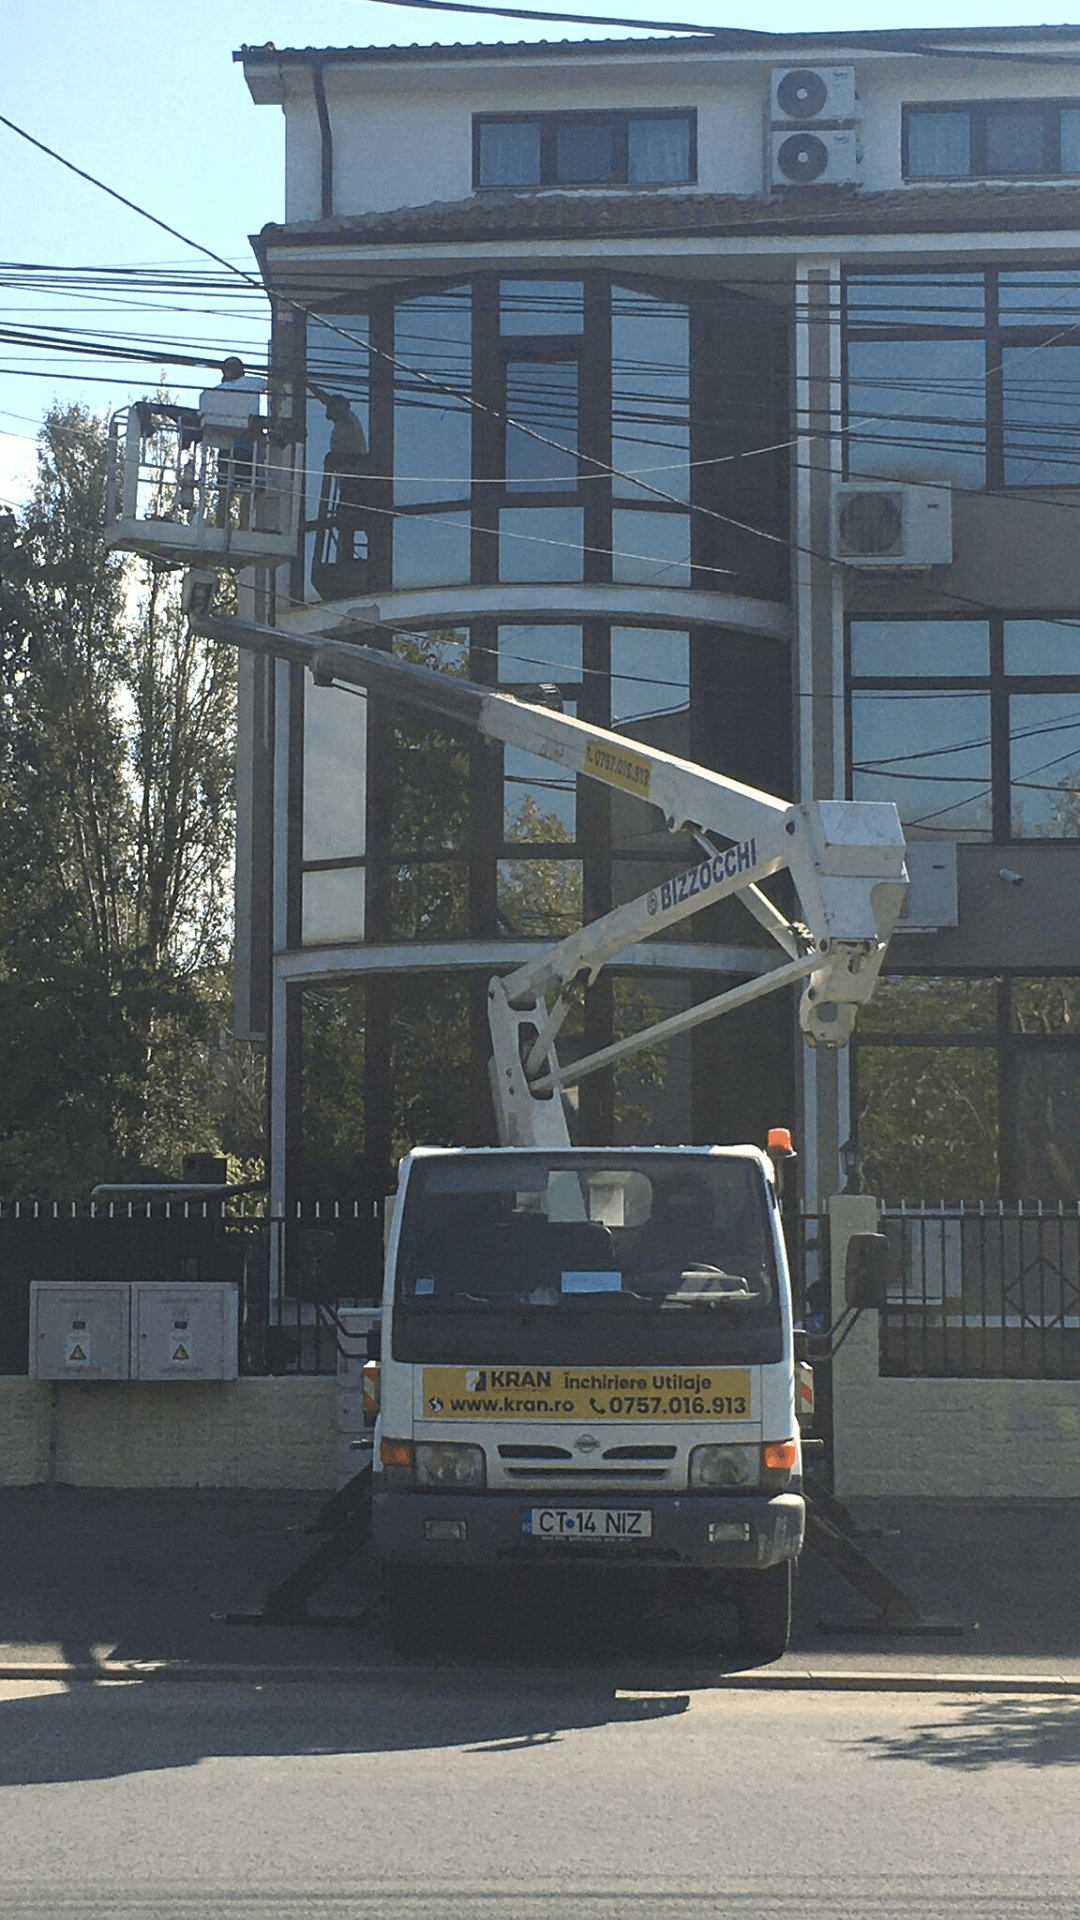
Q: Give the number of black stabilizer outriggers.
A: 4